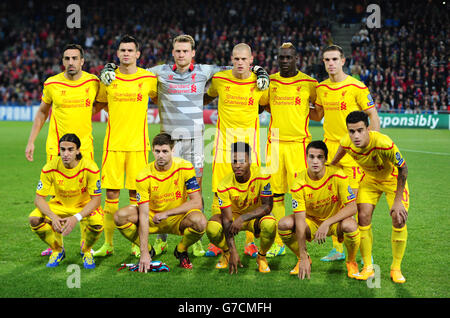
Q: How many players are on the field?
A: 11